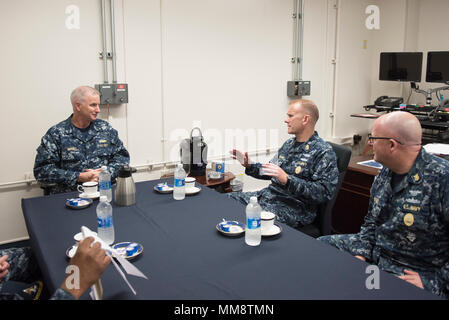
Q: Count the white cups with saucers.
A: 4